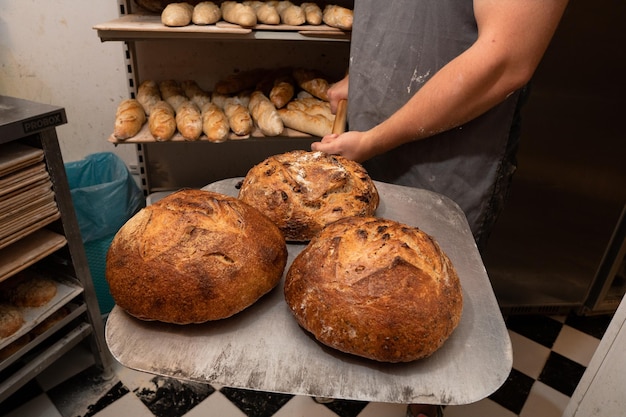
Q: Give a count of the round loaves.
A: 3